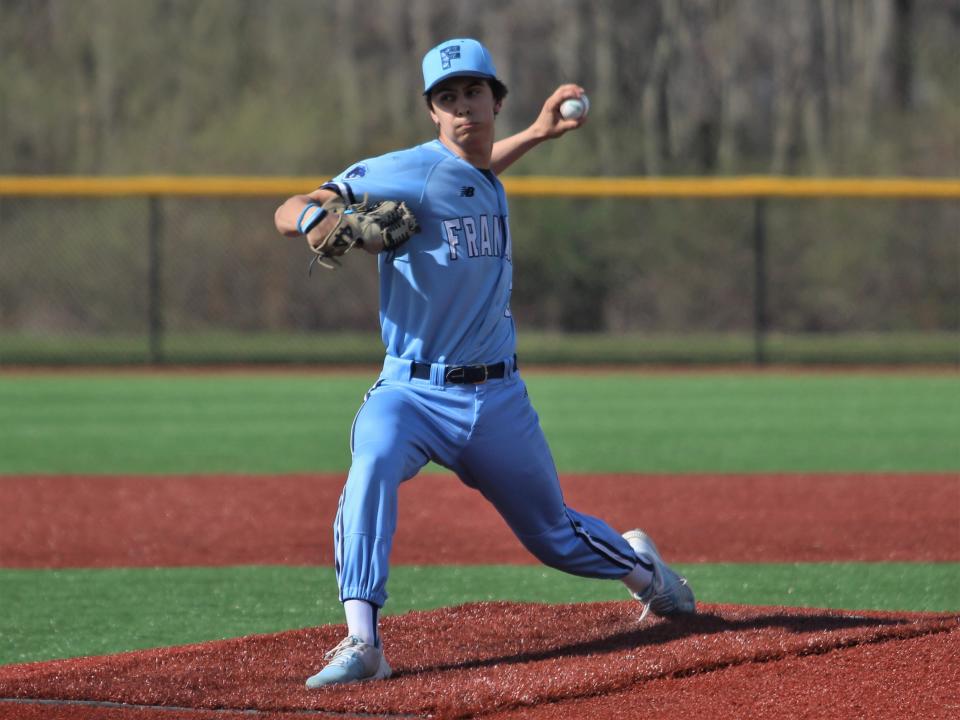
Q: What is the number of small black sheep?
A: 0